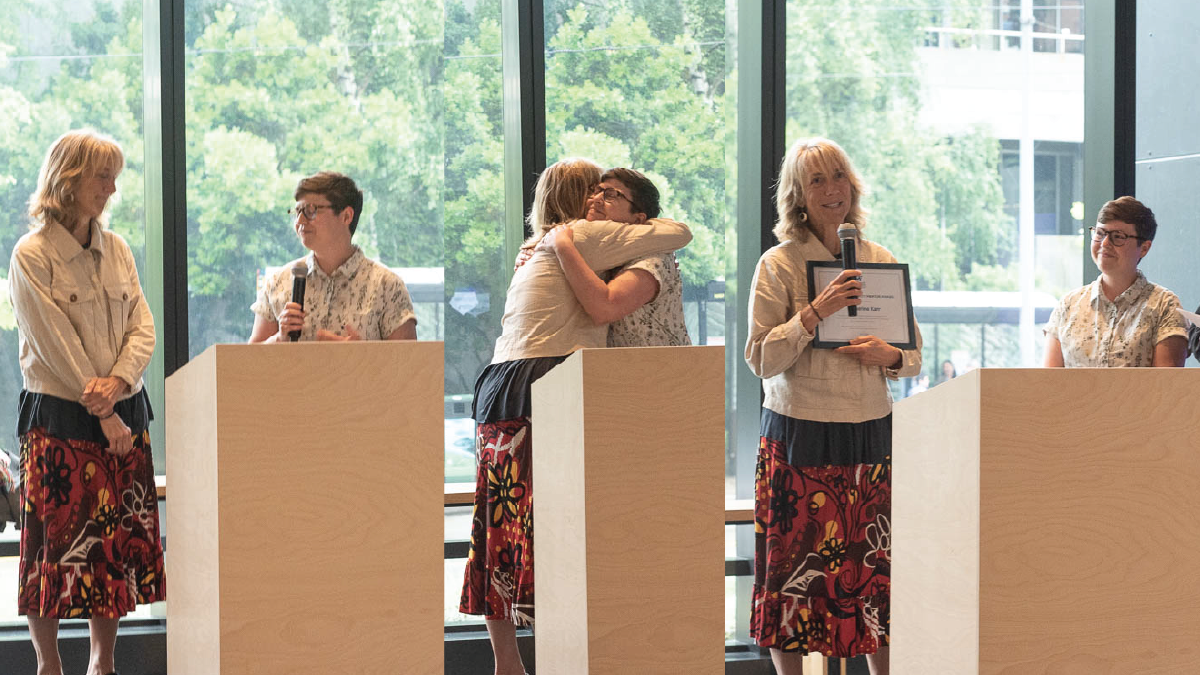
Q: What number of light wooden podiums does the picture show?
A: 3